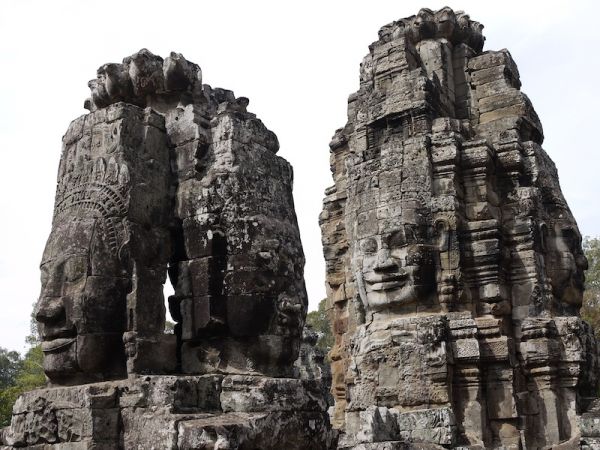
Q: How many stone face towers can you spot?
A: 2